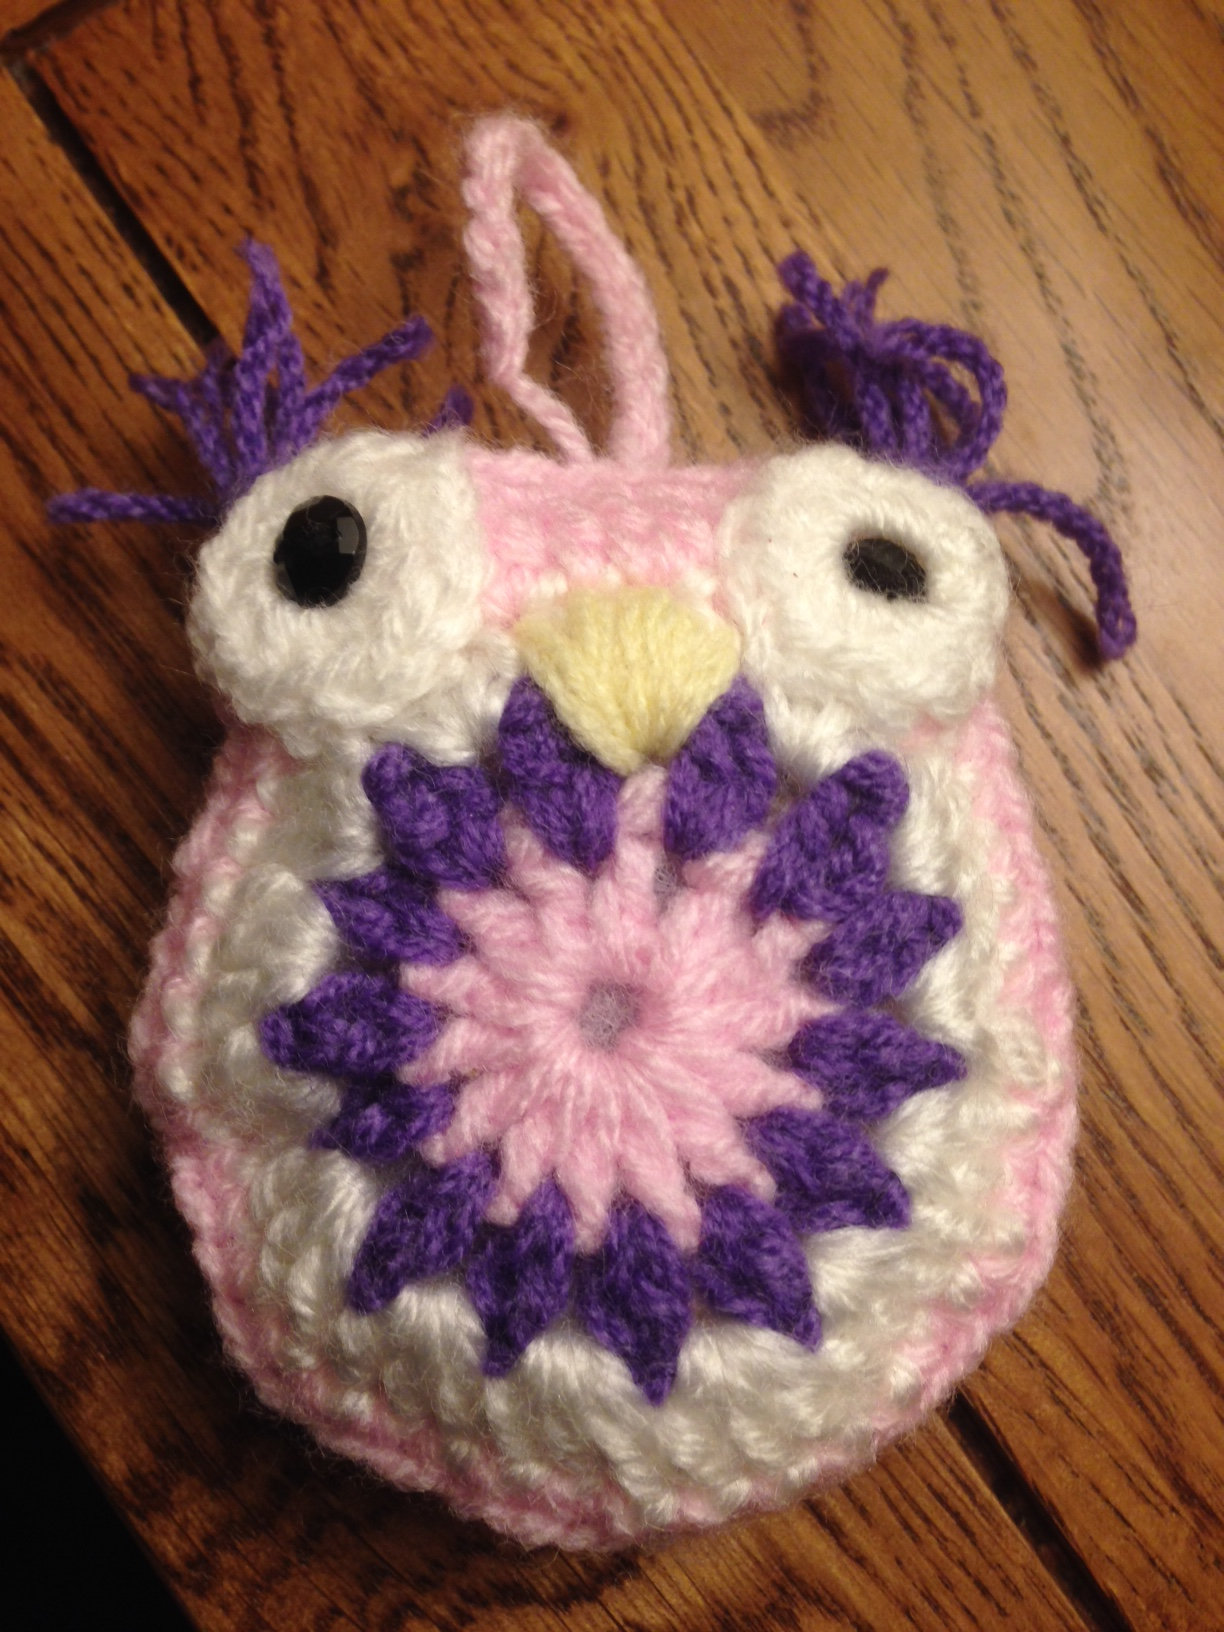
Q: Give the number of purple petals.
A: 14